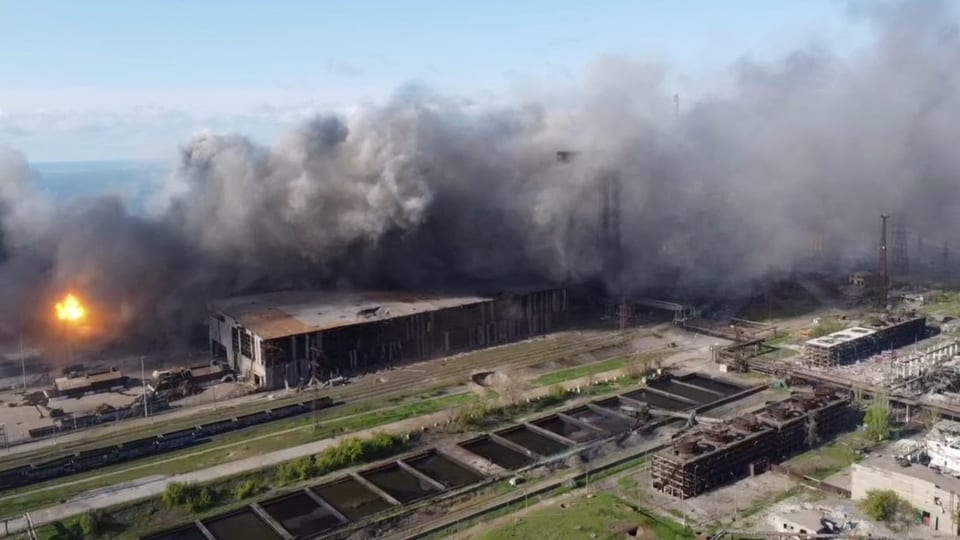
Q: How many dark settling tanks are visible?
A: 14